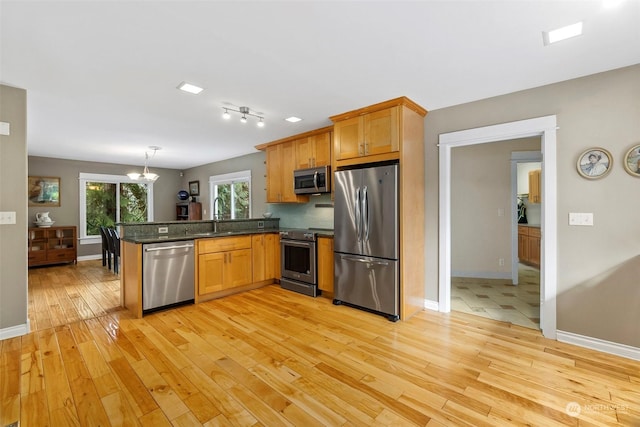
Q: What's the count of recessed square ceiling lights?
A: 3